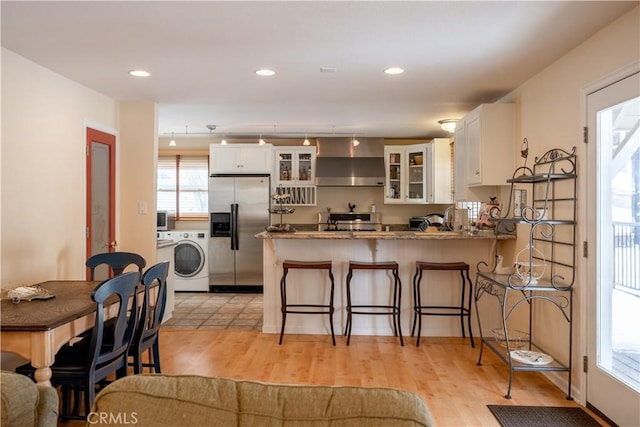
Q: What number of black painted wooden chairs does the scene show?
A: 3